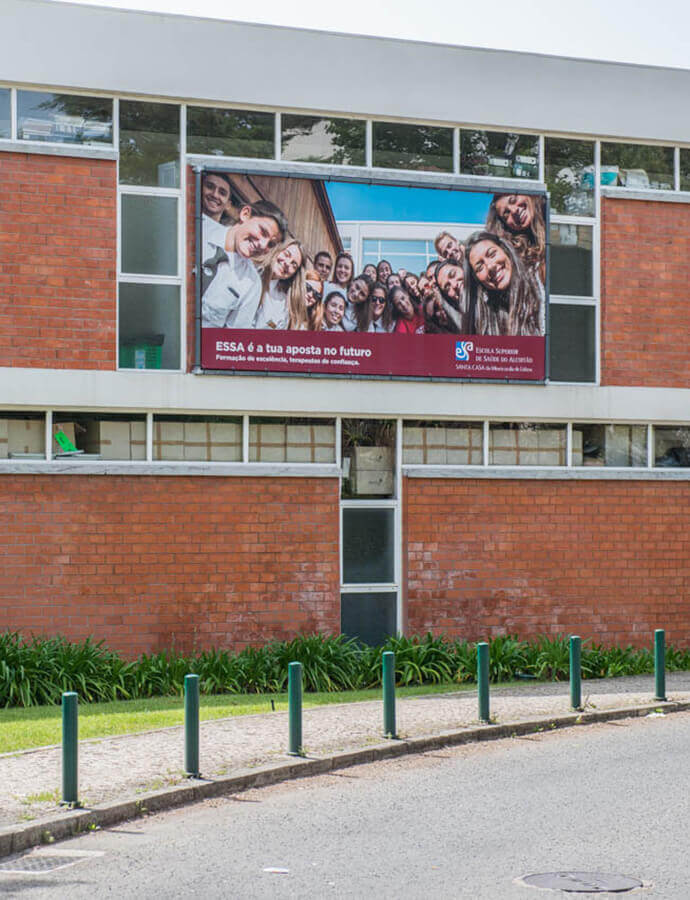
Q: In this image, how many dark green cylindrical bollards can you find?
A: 7